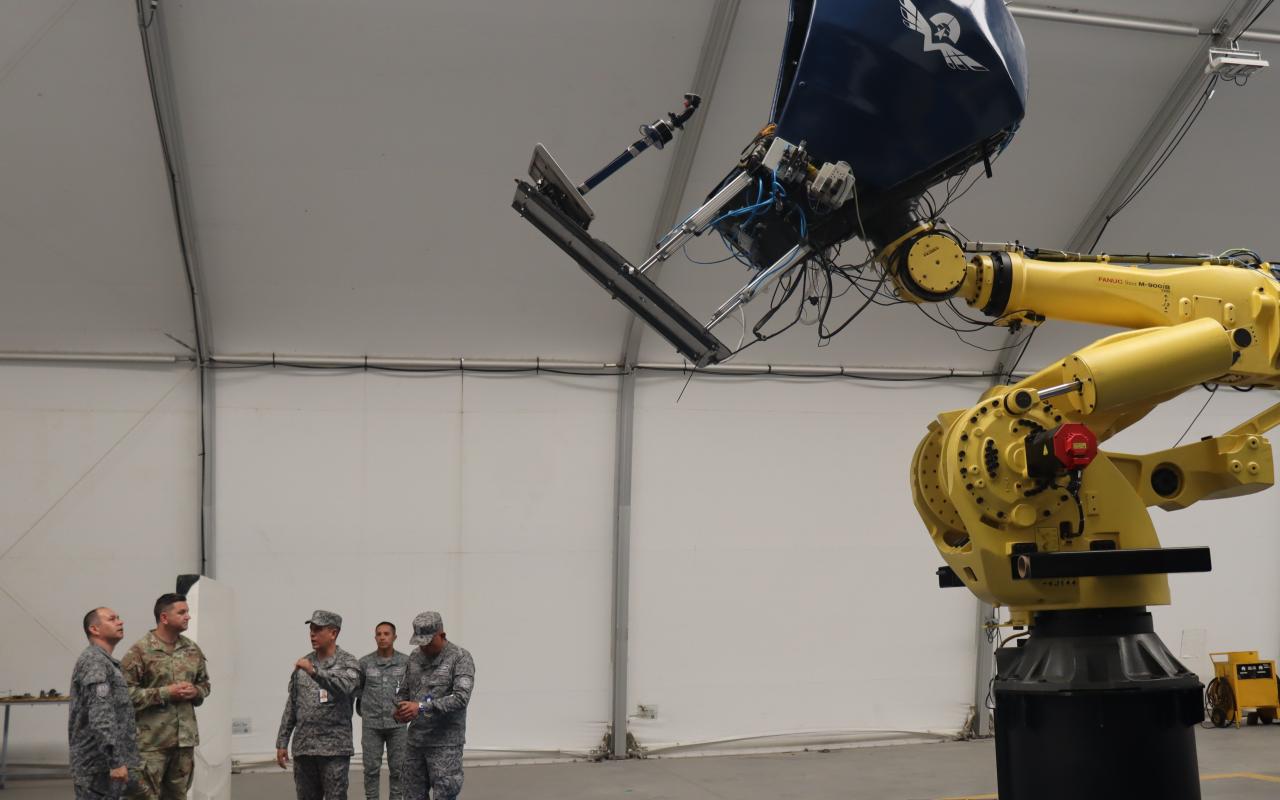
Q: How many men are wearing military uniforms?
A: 5